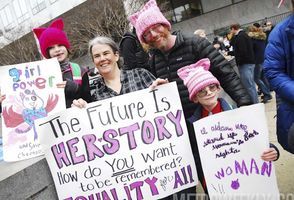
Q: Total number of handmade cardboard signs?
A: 3